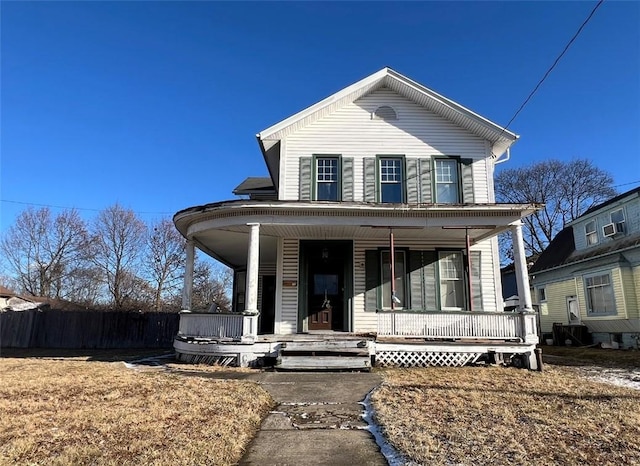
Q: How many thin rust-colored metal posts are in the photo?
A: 2